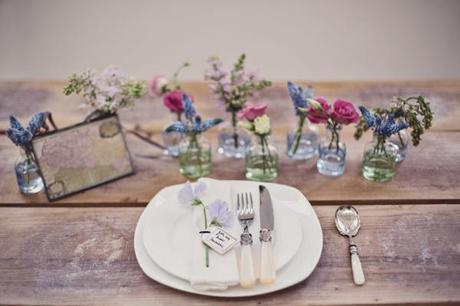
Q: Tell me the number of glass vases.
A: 9